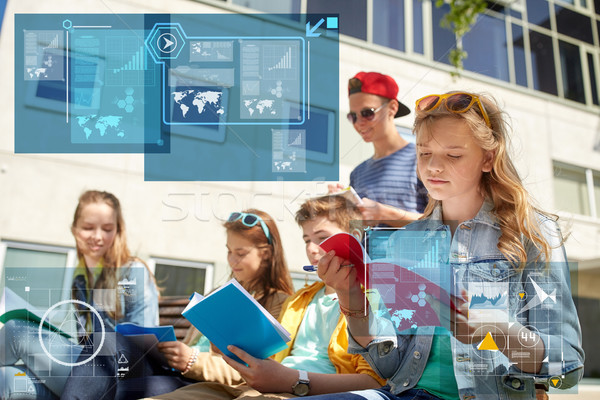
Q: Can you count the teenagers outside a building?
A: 5